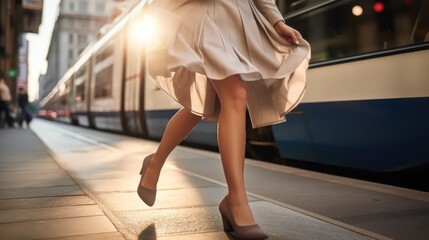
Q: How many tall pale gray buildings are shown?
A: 1